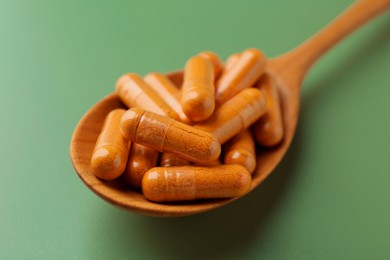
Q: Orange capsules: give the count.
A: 14